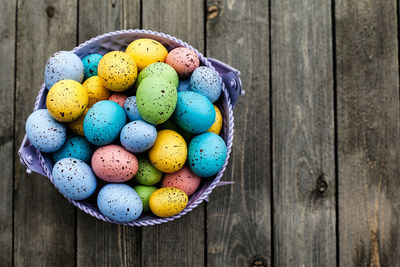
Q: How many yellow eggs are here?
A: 8